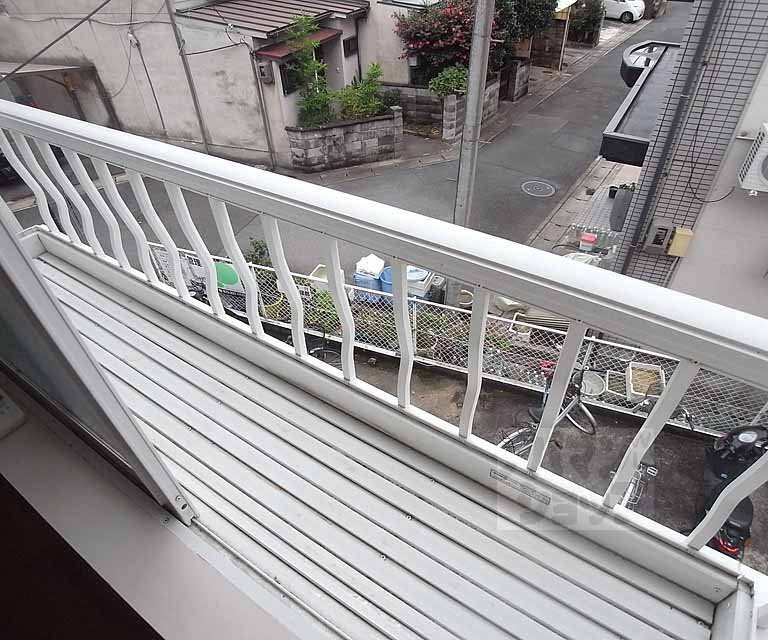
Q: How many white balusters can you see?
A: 15